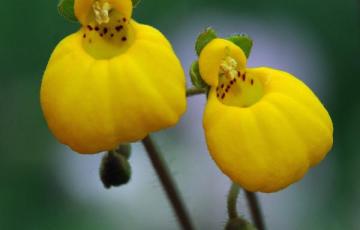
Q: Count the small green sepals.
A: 5